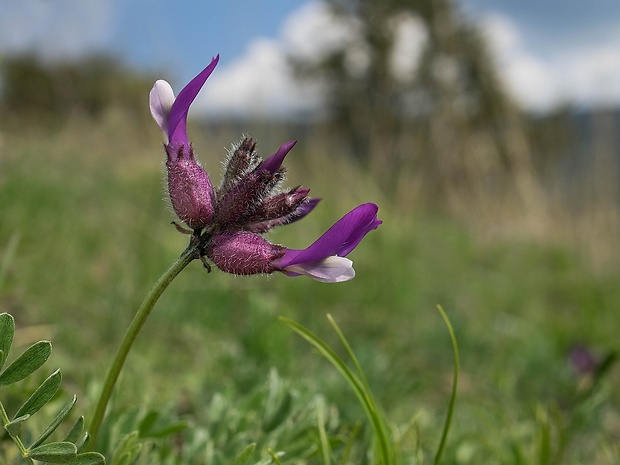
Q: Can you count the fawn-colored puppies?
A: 0